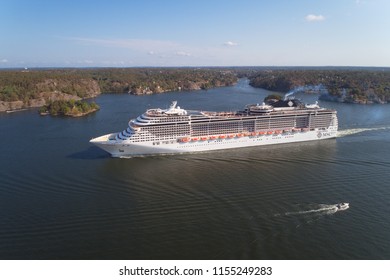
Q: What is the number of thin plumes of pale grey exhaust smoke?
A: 1